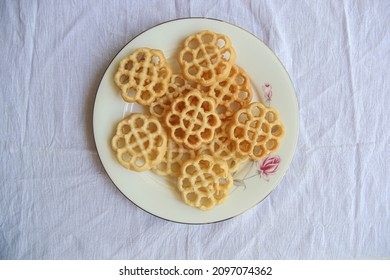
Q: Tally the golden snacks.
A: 10